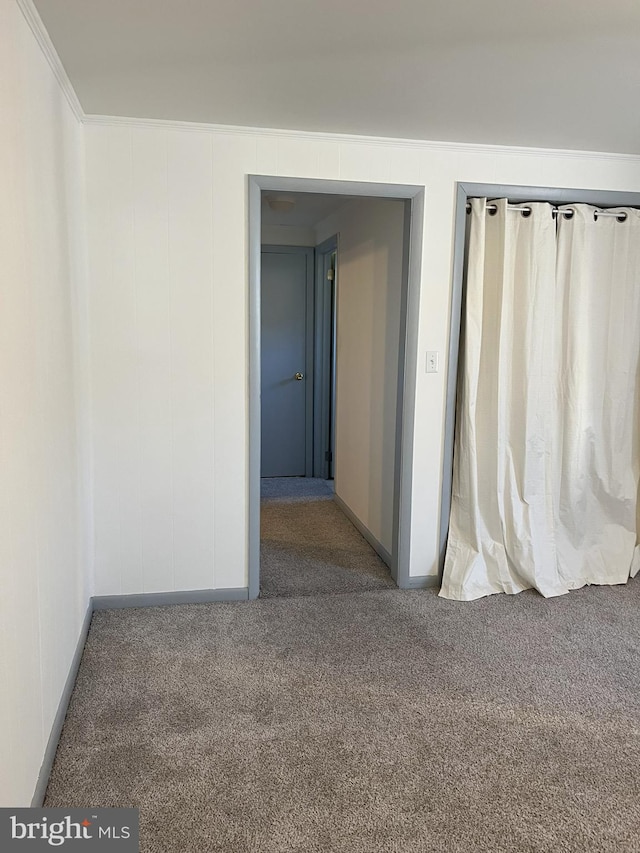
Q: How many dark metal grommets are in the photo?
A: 7